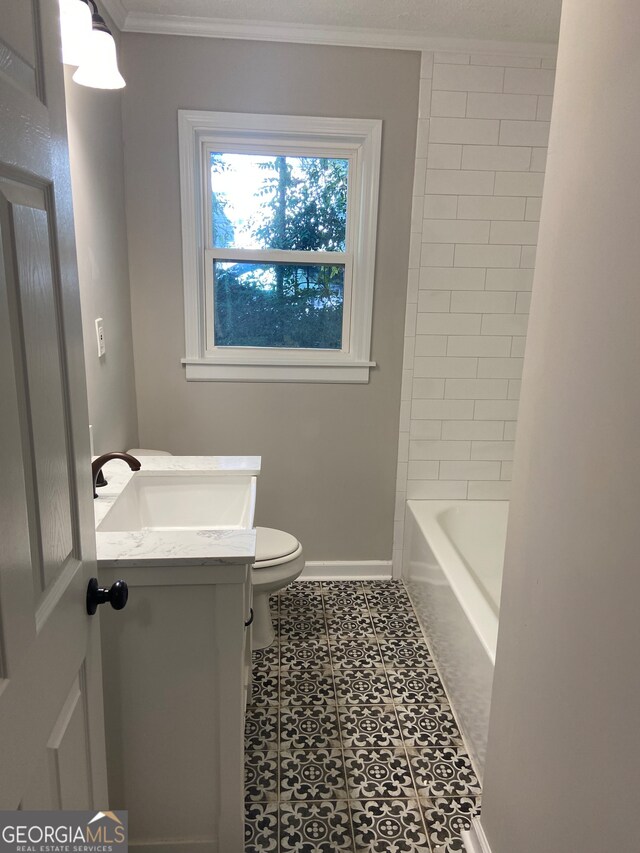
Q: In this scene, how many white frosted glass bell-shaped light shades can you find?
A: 2